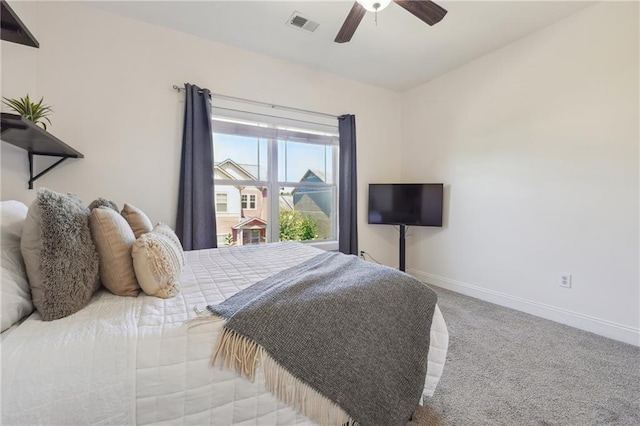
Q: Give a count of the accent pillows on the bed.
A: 5